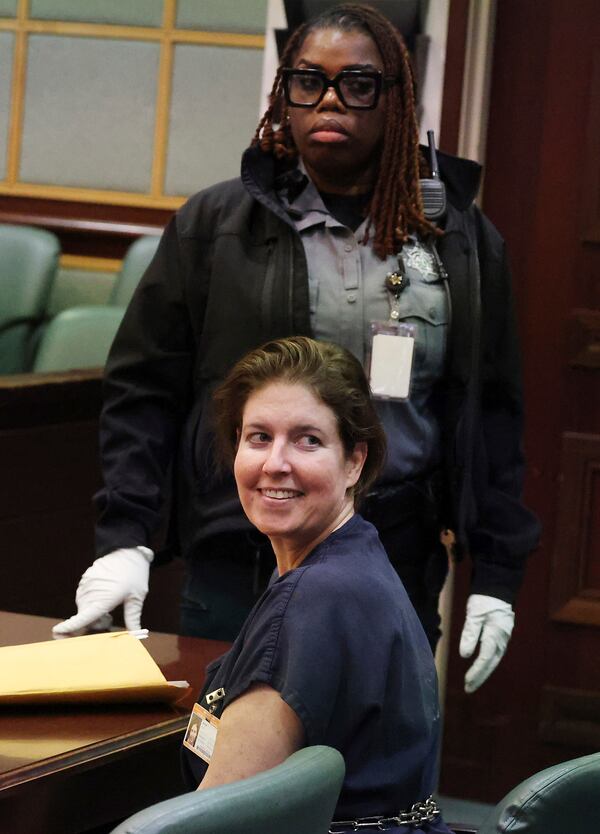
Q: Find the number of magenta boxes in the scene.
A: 0